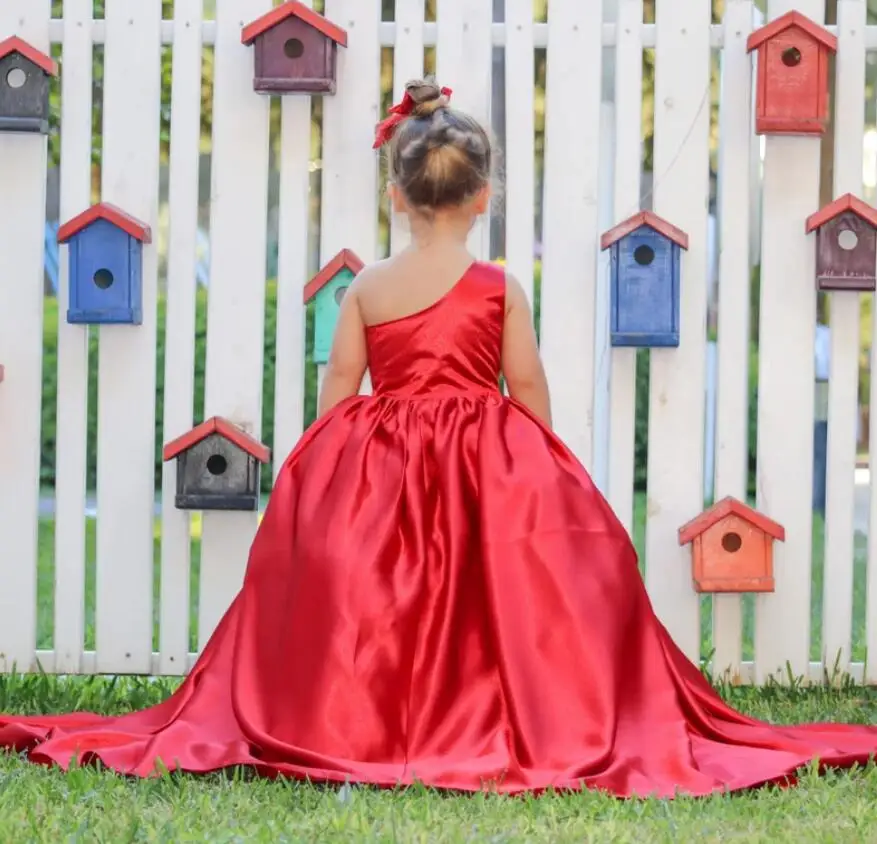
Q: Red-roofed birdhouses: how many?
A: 9